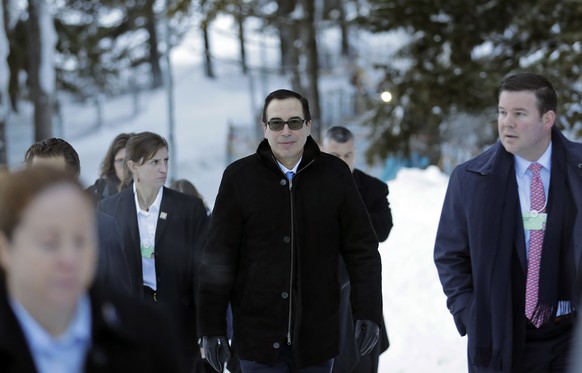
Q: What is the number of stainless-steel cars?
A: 0